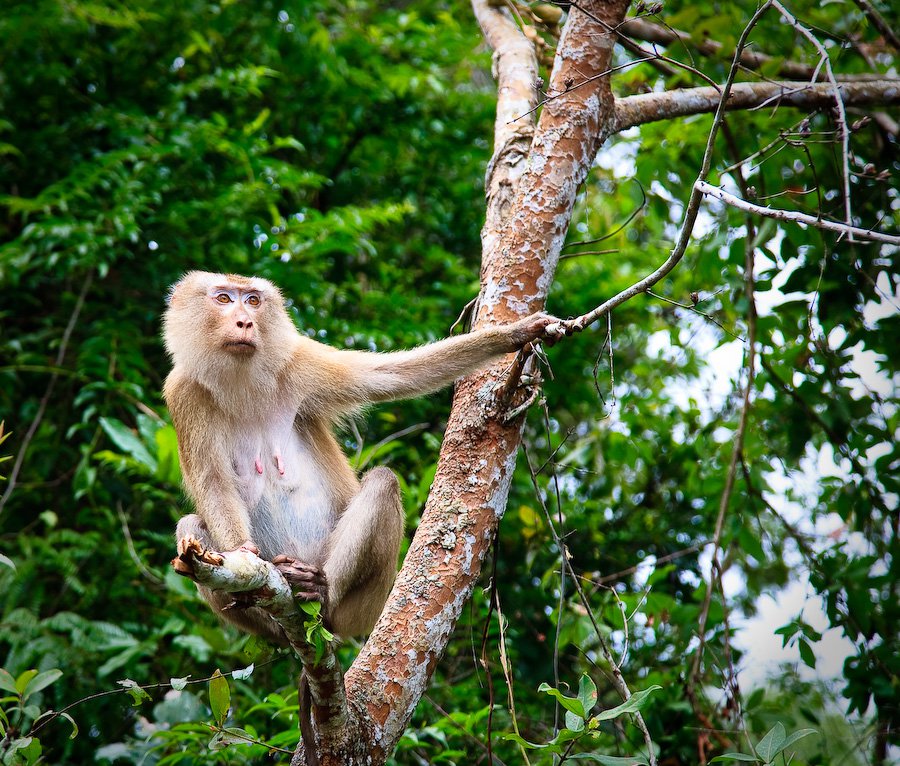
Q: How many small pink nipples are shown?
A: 2